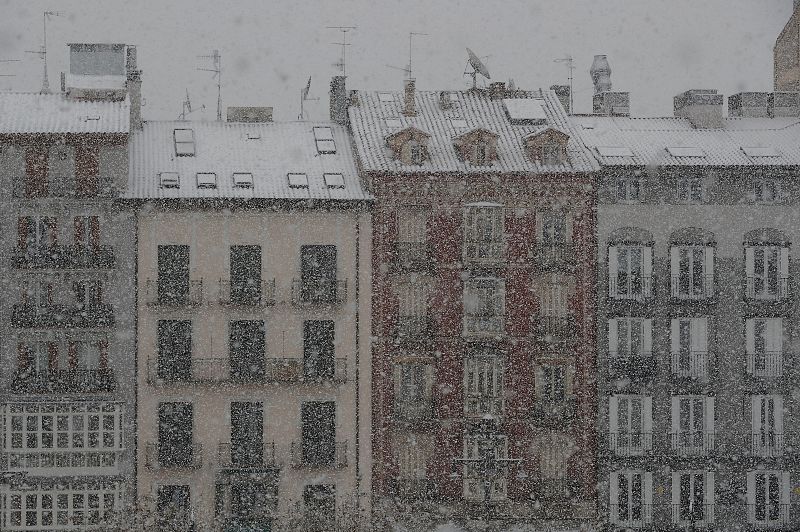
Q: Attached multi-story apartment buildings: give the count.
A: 4